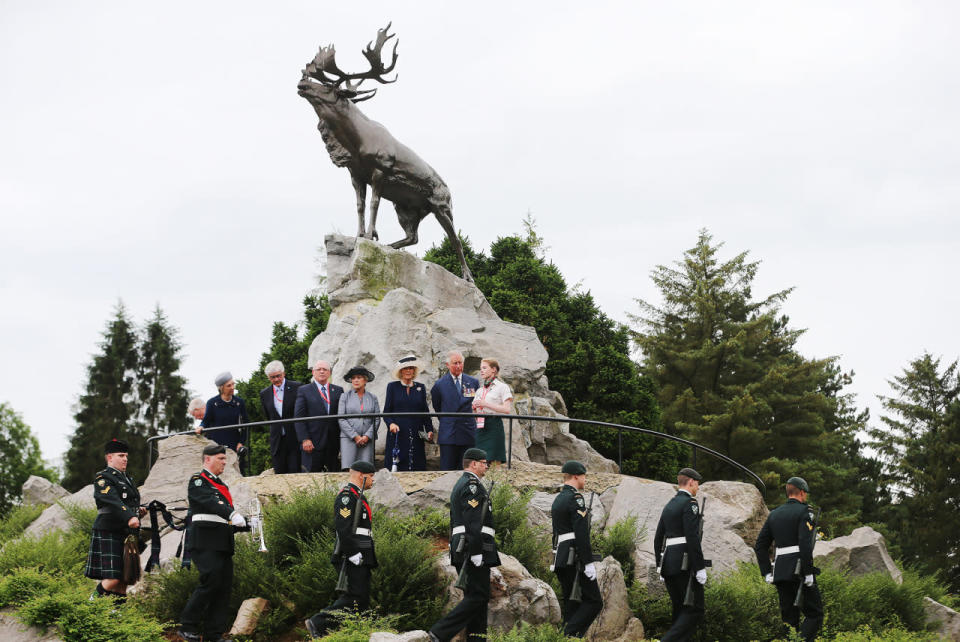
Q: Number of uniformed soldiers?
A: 7